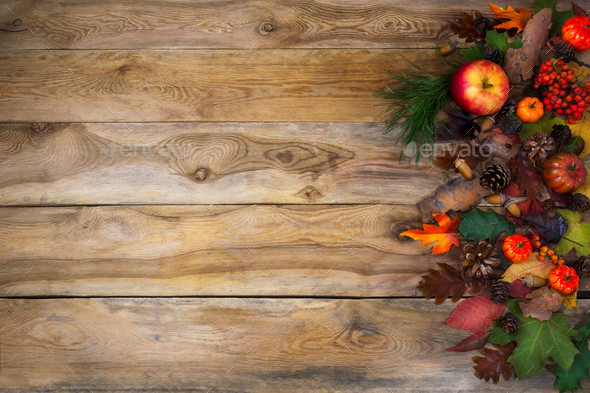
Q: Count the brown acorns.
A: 6